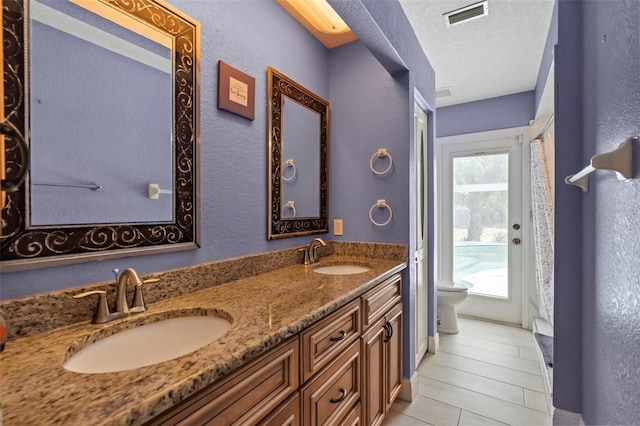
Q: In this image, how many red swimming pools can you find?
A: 0